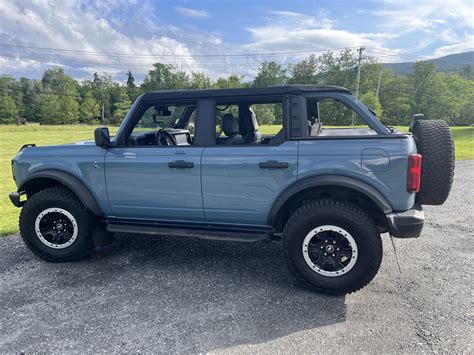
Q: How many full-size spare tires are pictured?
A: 1